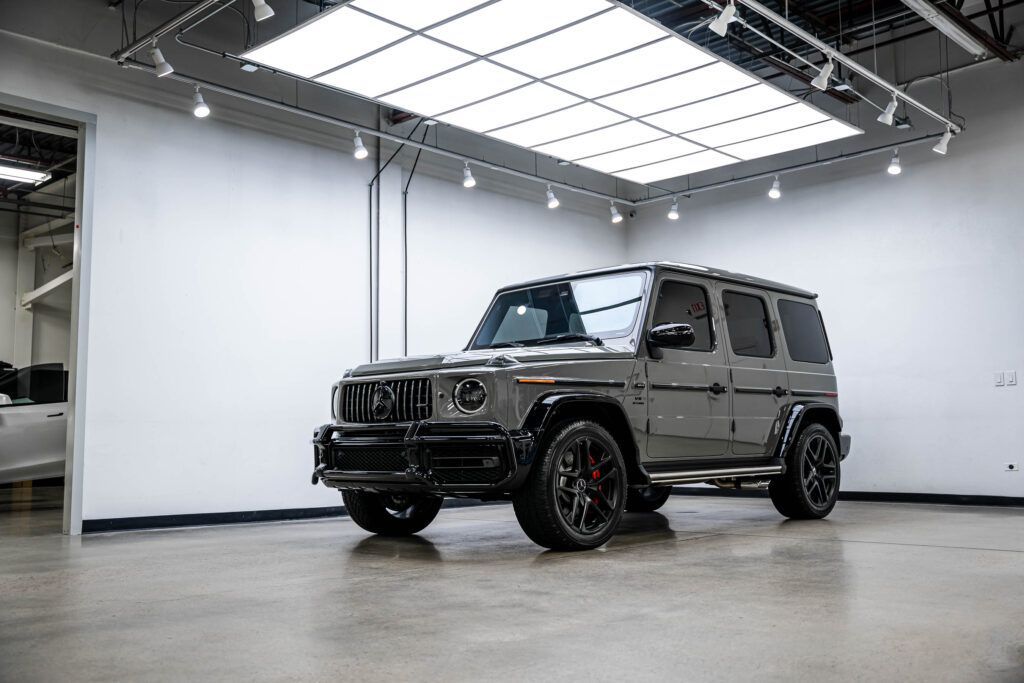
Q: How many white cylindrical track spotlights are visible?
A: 14